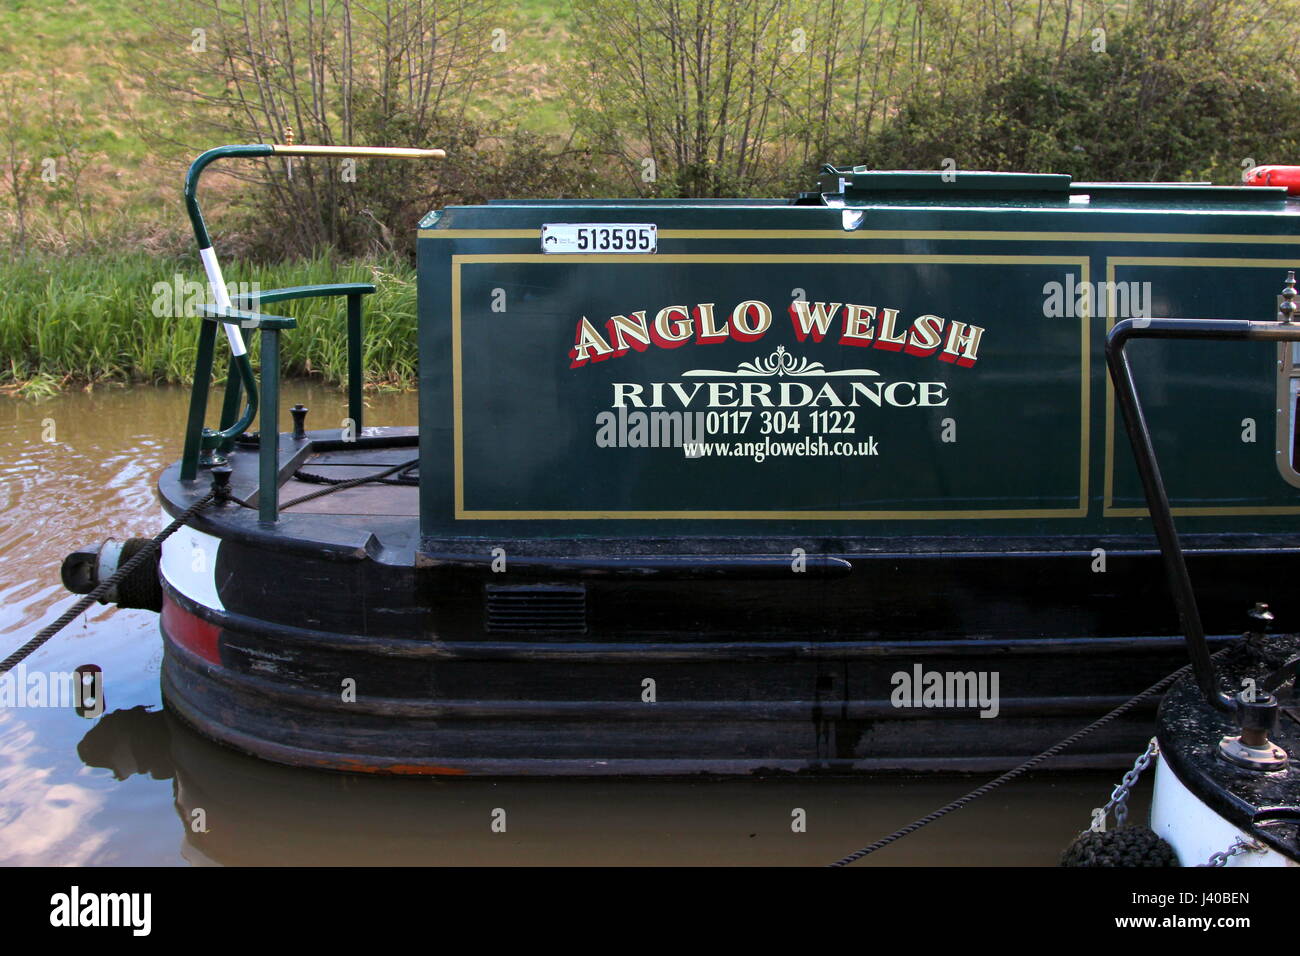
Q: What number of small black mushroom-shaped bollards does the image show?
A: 3